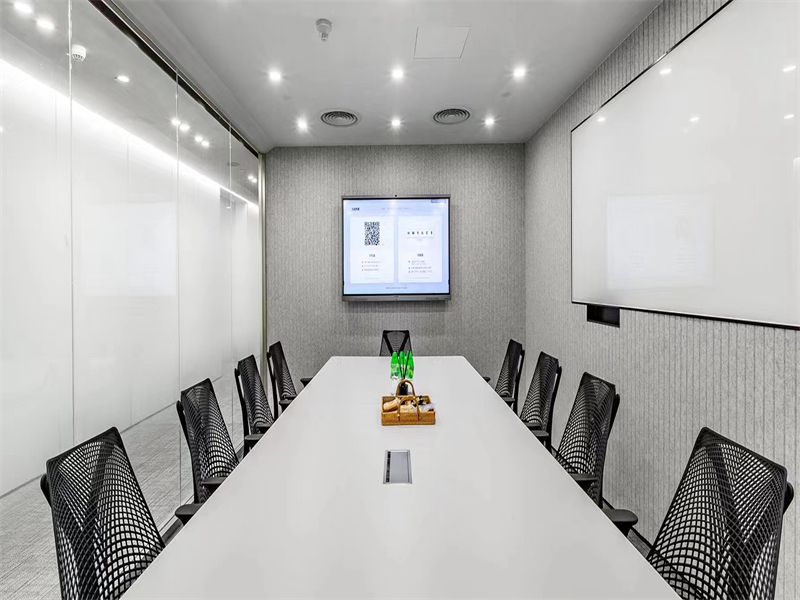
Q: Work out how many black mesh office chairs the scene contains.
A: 9